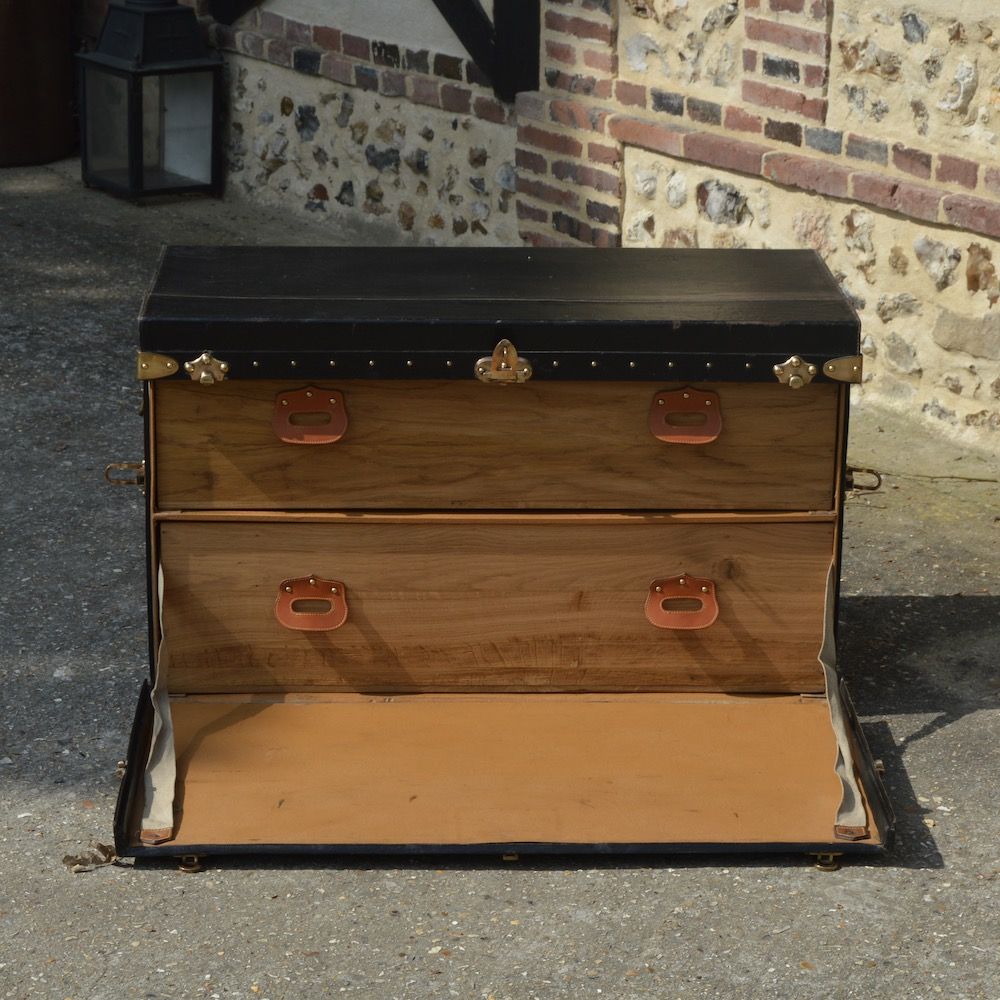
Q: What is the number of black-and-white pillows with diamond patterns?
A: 0